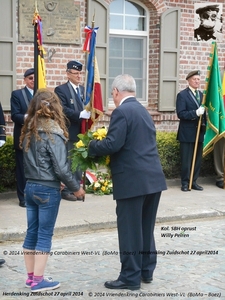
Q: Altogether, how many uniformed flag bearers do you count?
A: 3